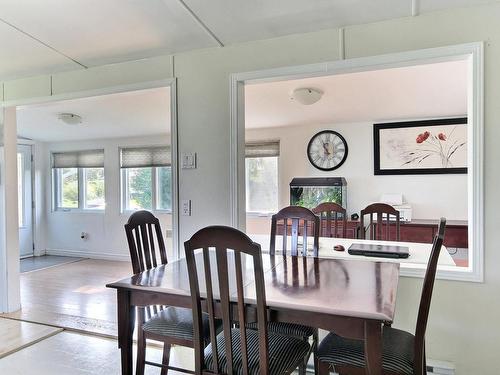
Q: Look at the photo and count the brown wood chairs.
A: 6